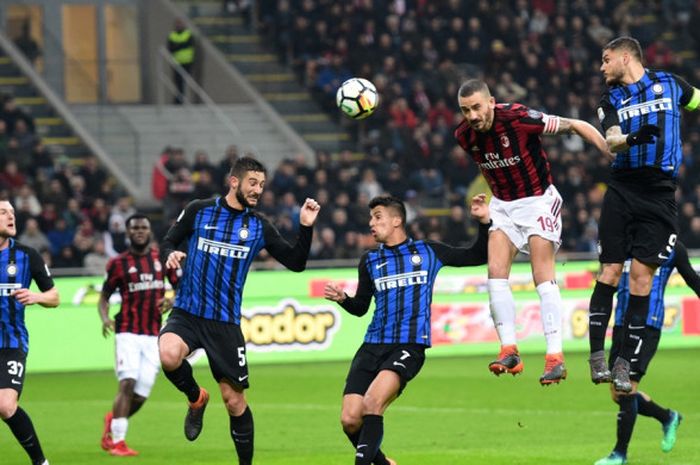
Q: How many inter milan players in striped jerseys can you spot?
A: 5